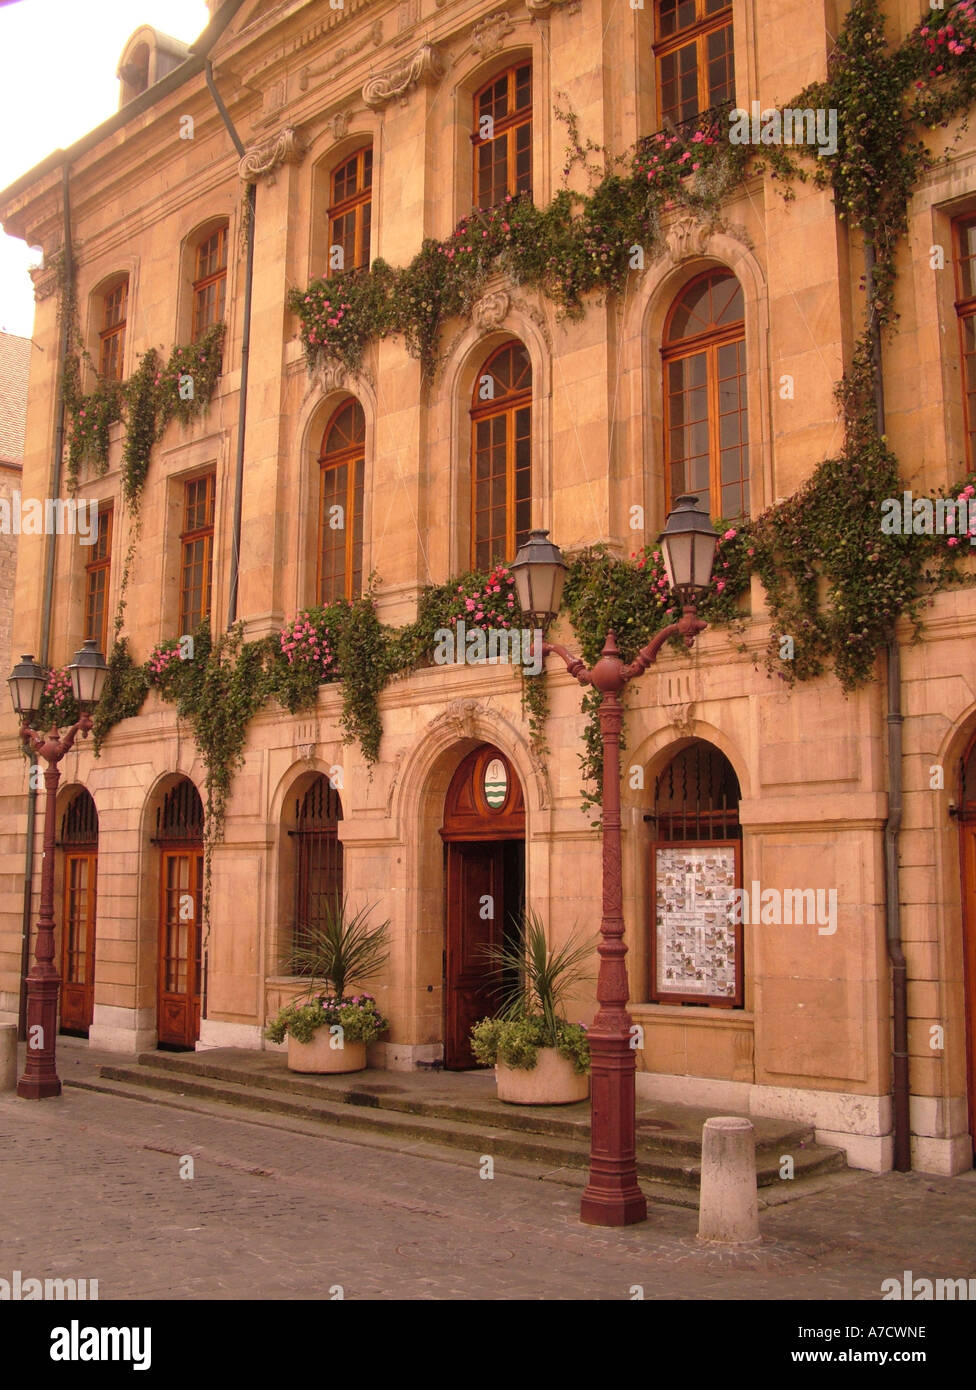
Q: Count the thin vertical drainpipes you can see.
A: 3